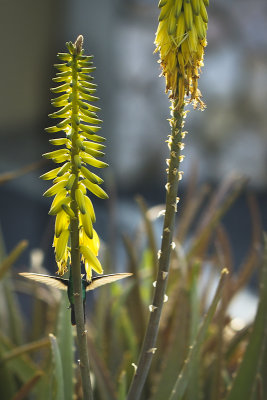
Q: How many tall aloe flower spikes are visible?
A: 2